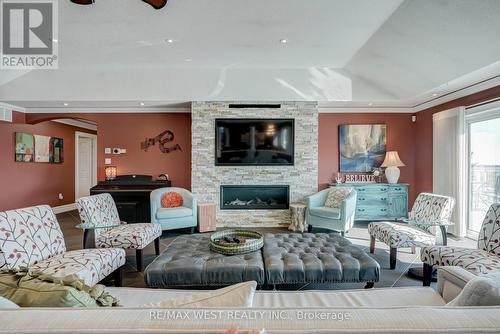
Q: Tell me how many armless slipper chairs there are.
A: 4